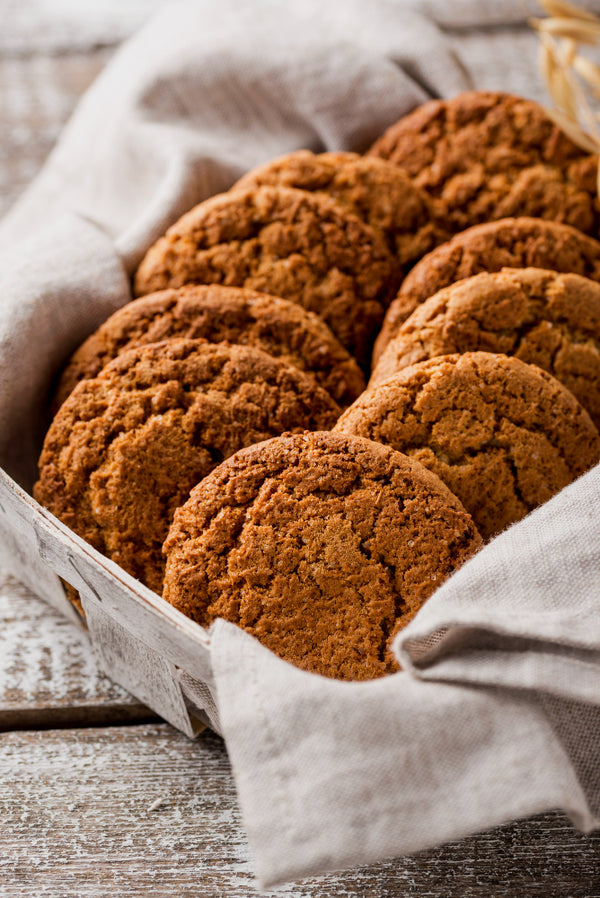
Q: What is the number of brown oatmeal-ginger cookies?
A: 9